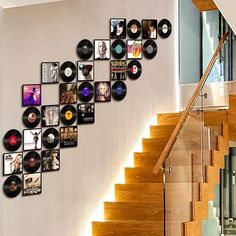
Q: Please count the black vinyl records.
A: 15